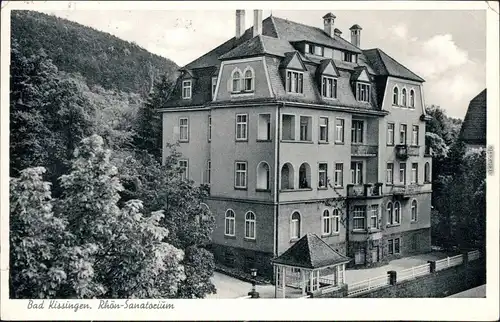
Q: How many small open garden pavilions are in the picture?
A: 1